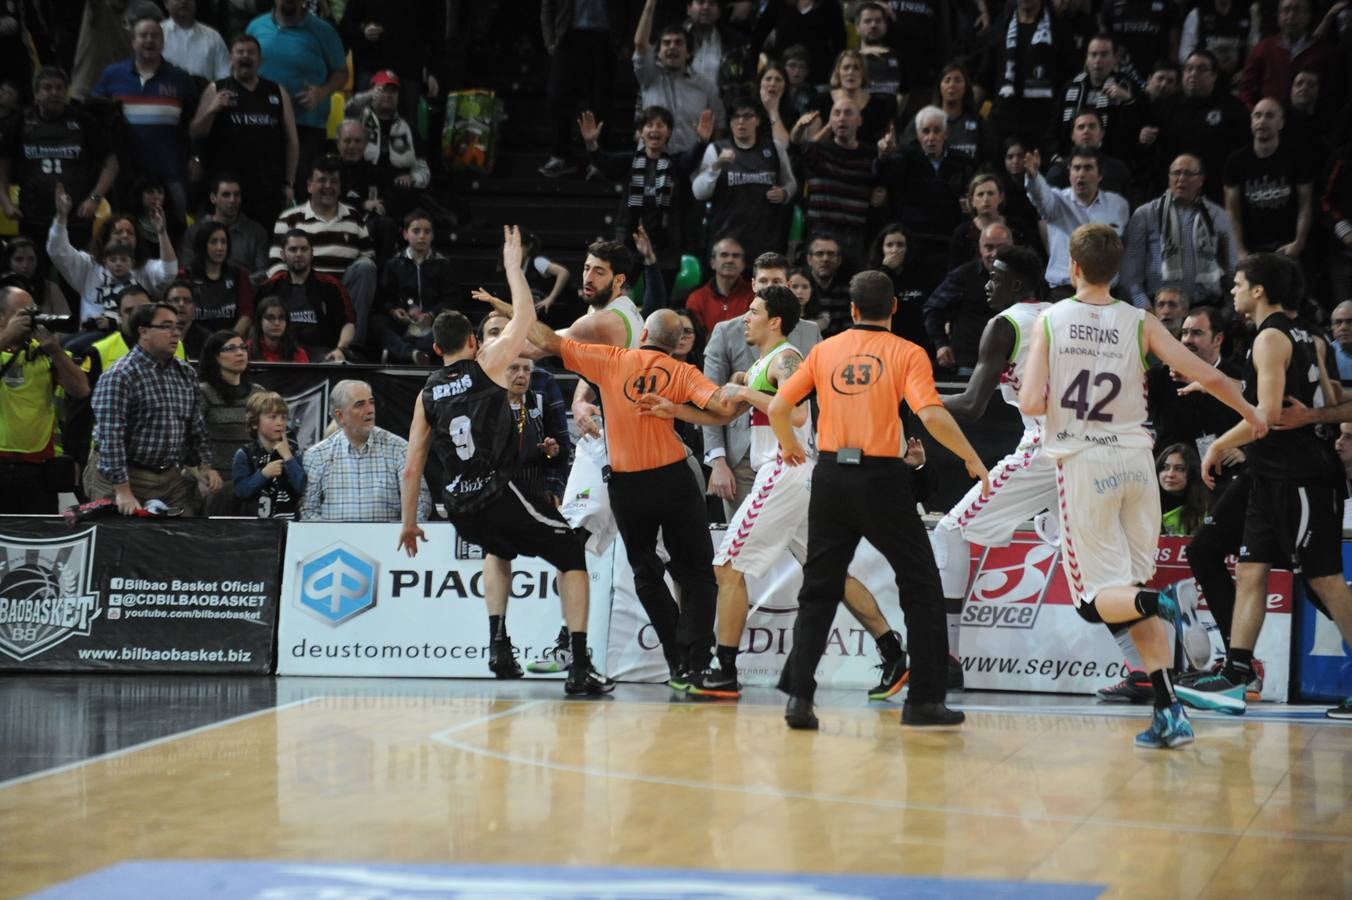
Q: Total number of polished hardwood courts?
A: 1